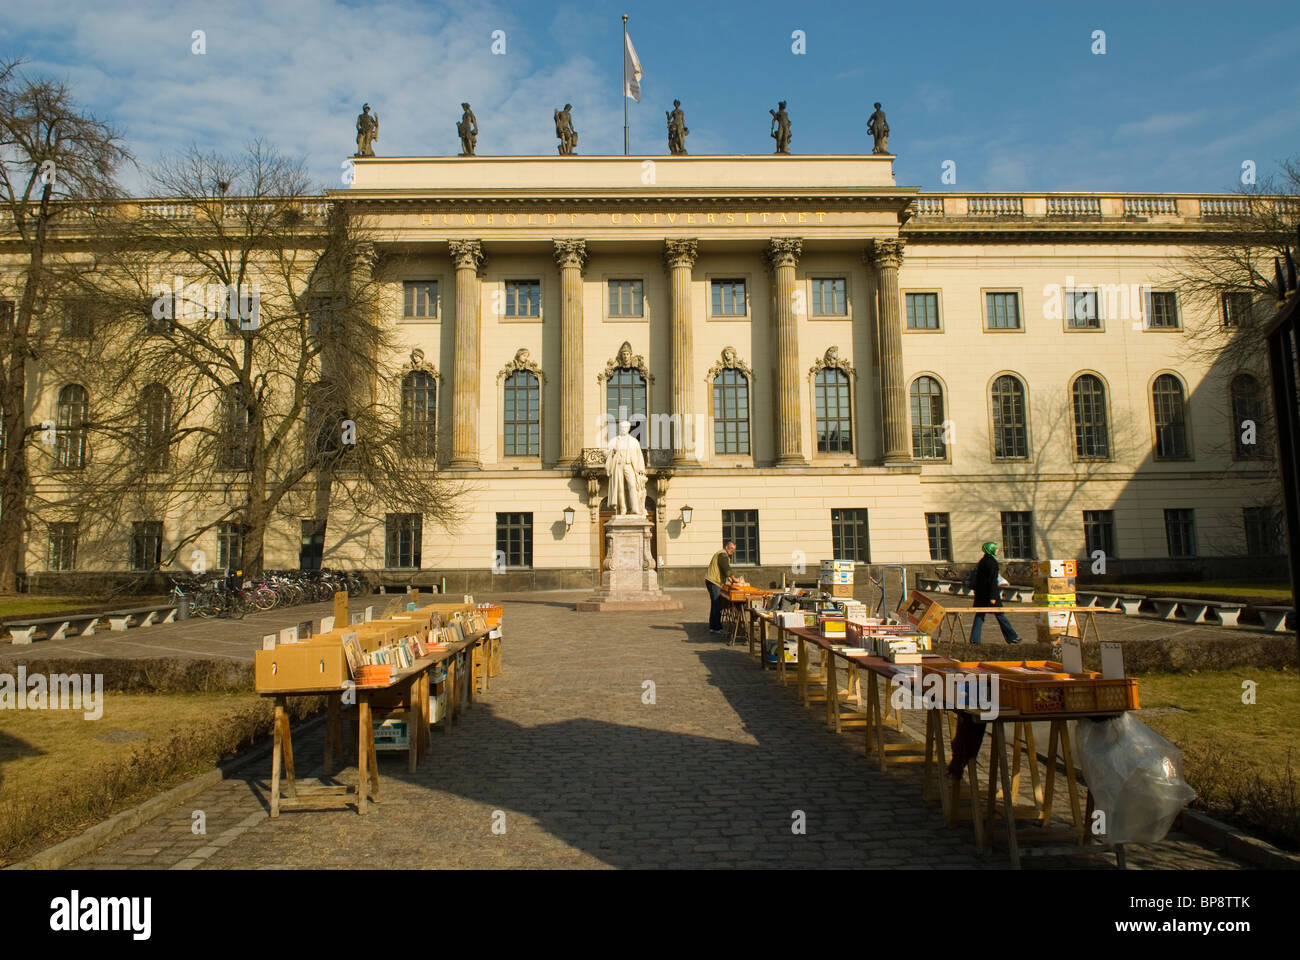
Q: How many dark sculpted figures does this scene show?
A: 6